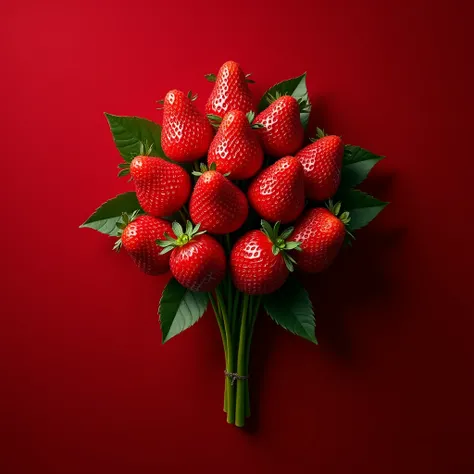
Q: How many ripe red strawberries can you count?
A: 12